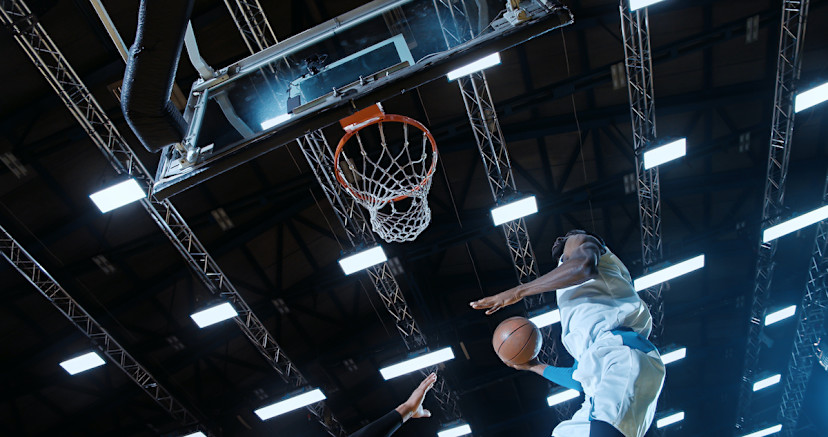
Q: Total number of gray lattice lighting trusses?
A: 7